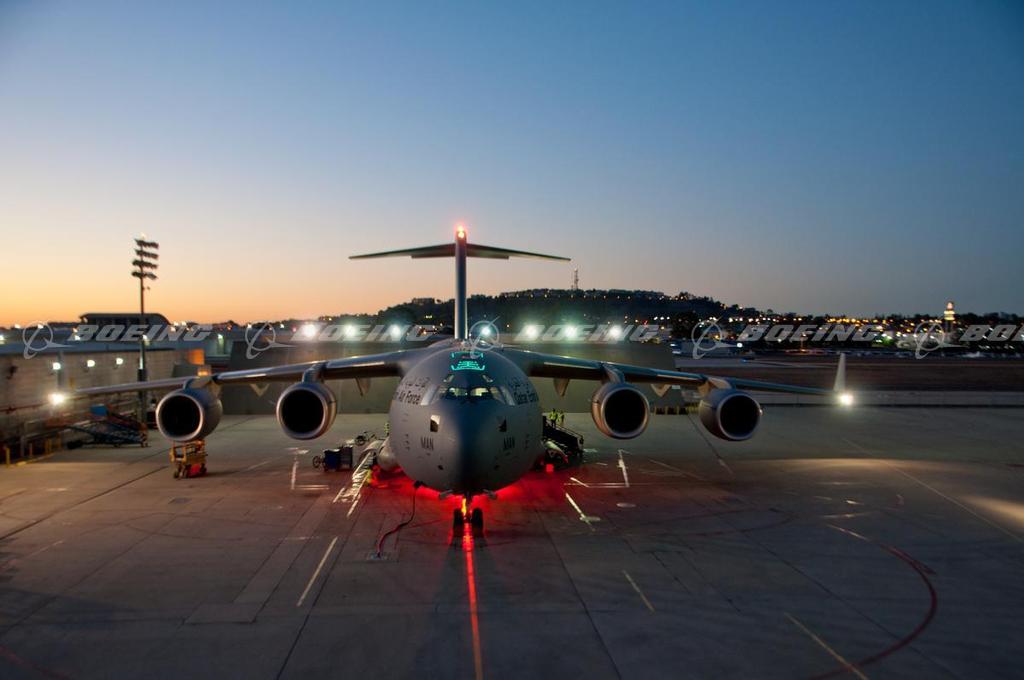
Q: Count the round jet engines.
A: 4